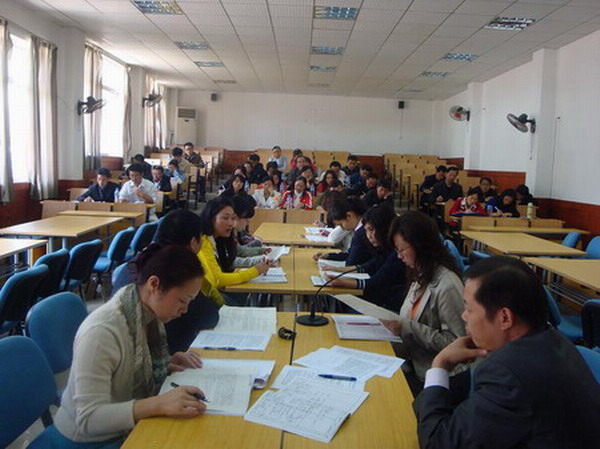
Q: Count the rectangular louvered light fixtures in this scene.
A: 12